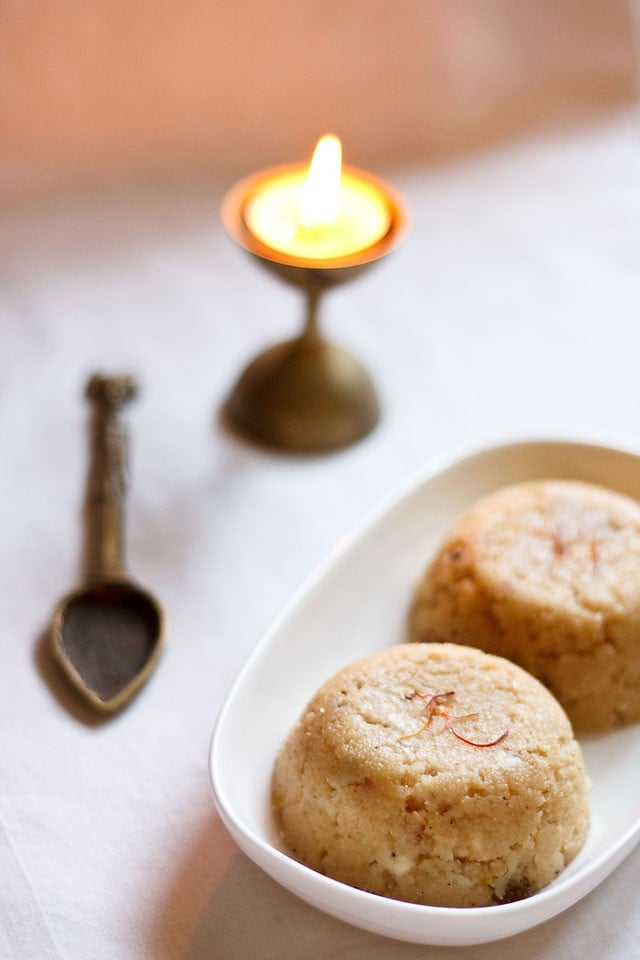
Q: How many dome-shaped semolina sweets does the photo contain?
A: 2